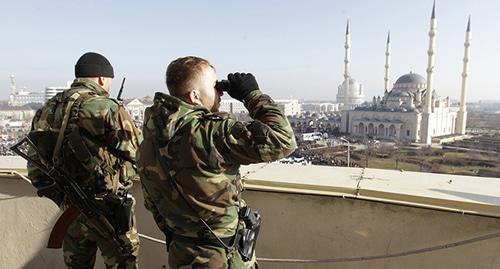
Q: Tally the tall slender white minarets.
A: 4